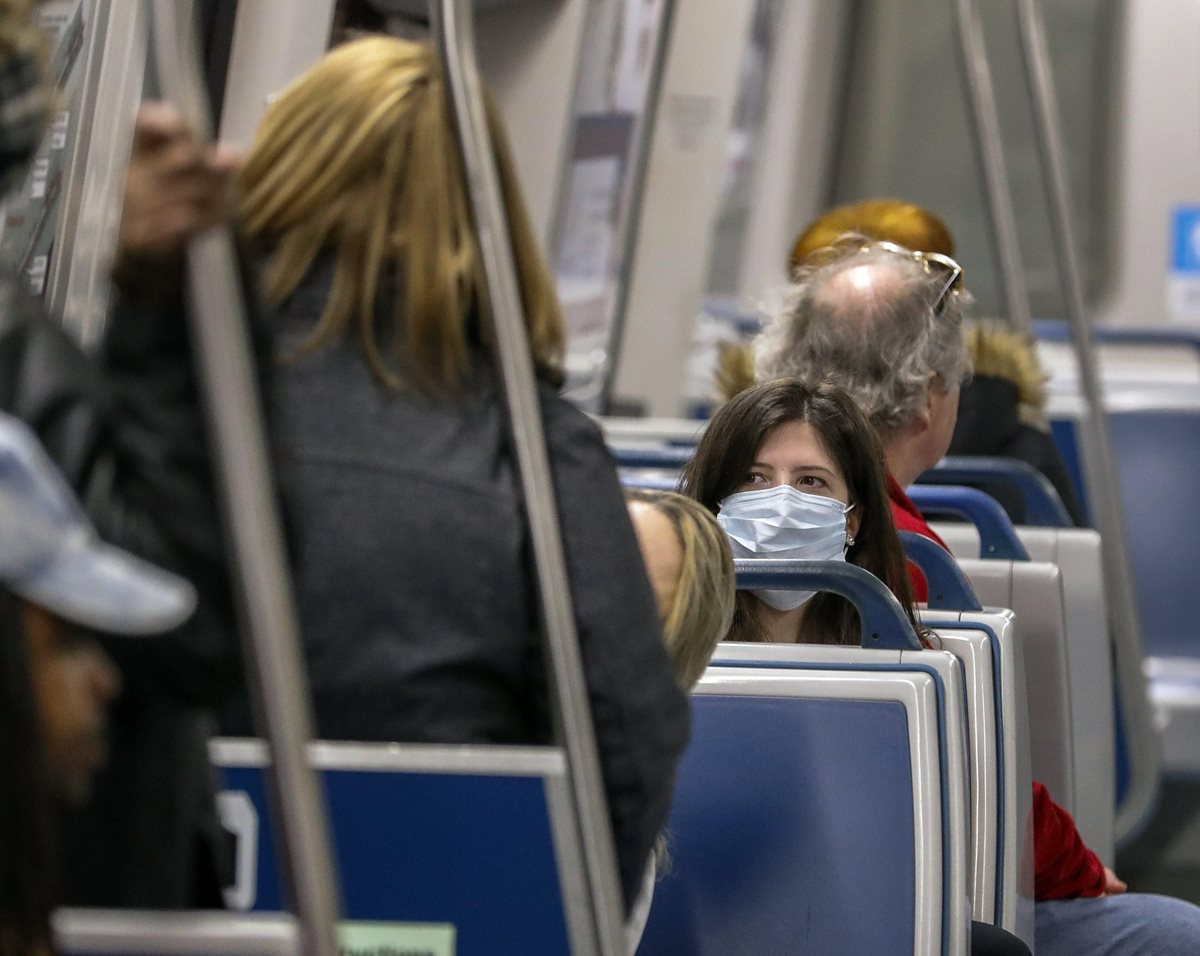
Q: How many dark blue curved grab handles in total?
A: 4